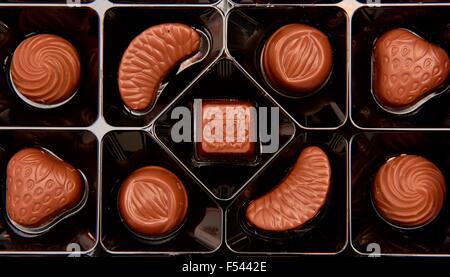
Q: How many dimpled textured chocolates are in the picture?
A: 2